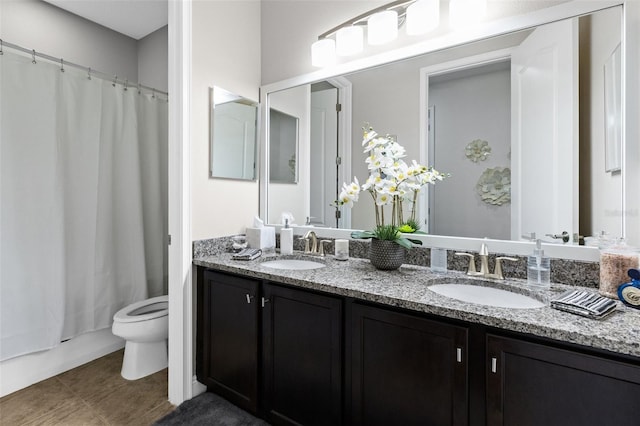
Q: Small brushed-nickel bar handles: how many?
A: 4